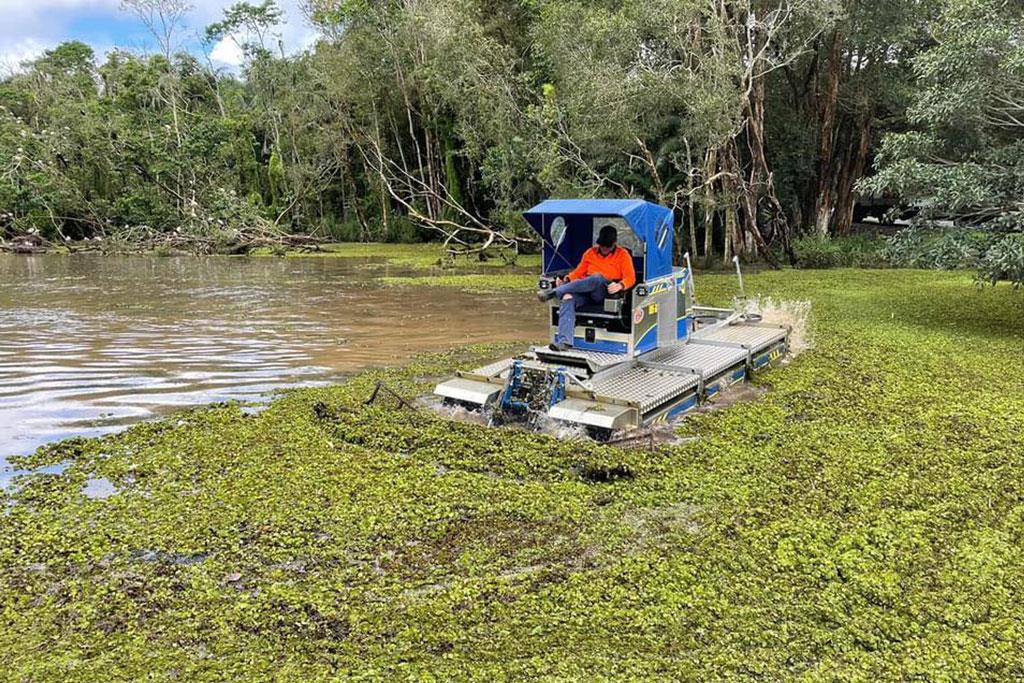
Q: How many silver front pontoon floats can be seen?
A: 2